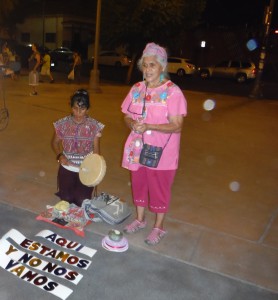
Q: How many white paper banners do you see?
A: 4